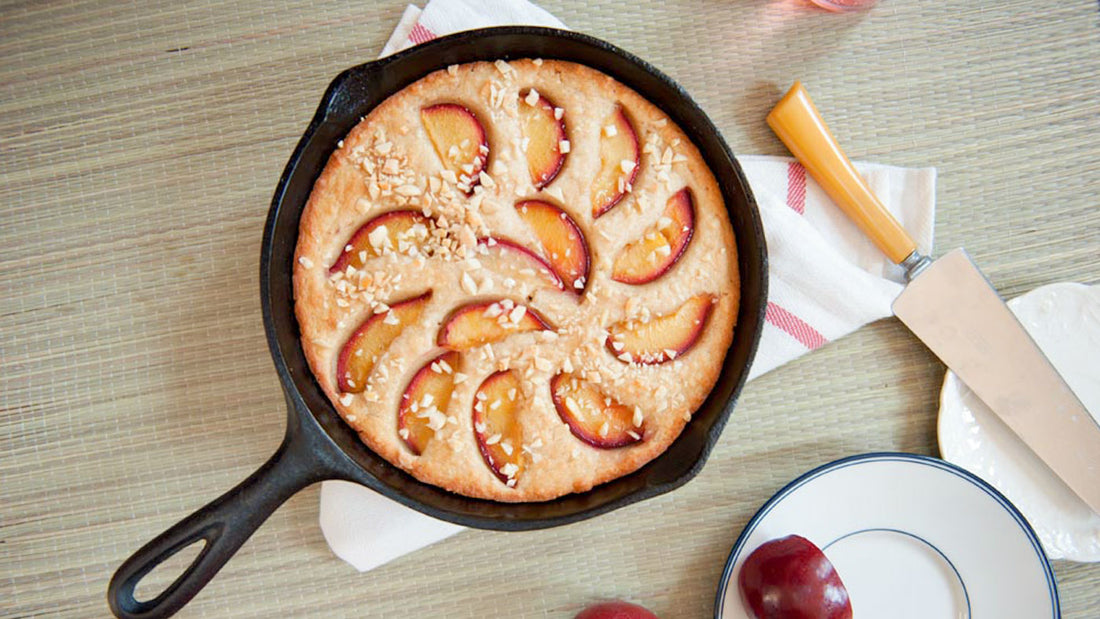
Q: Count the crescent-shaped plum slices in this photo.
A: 13